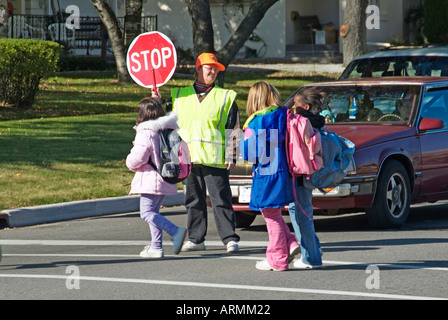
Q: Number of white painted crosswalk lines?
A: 3